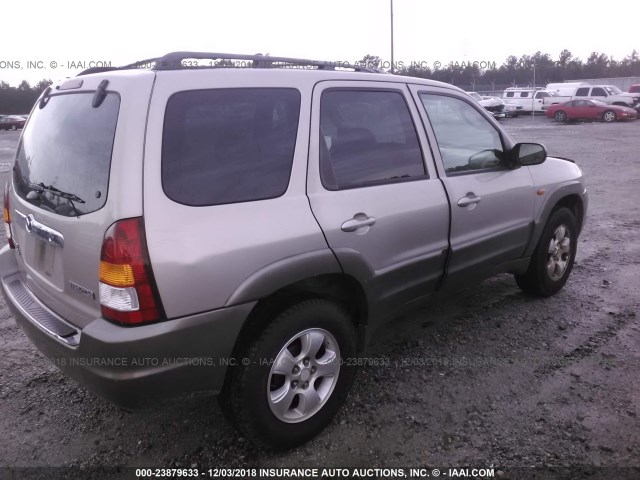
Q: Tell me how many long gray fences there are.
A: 1